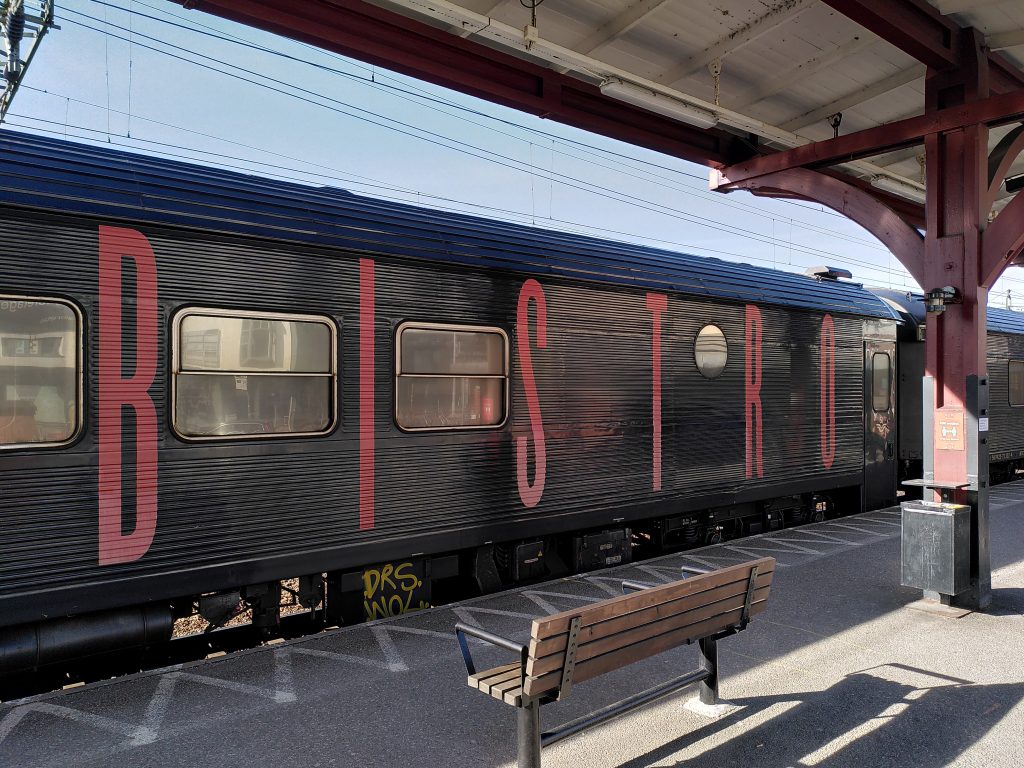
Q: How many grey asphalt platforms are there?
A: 1